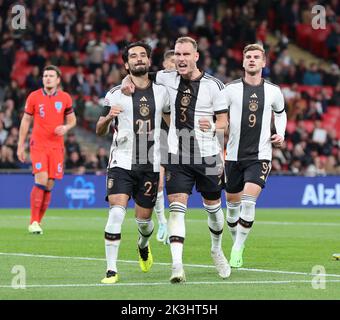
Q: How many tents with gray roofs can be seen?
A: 0